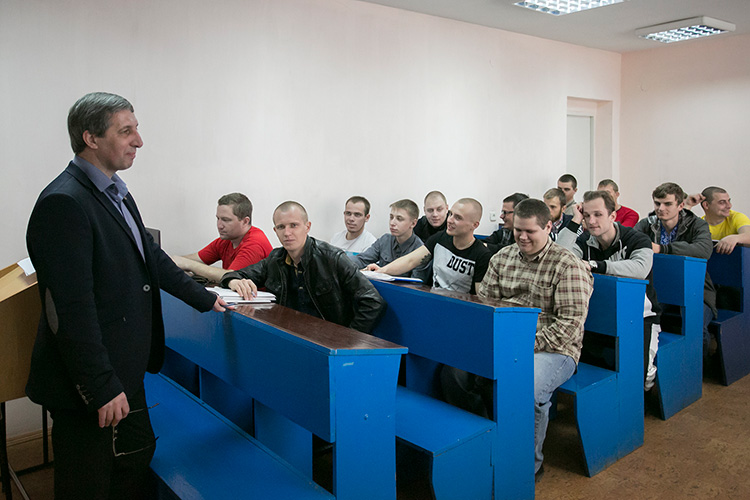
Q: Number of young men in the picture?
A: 14